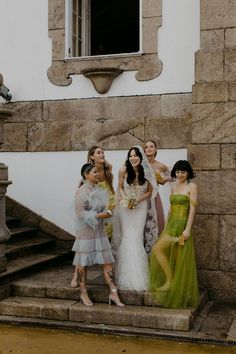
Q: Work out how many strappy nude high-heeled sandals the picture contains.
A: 2